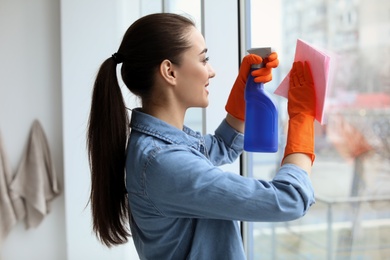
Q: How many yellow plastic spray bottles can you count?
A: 0